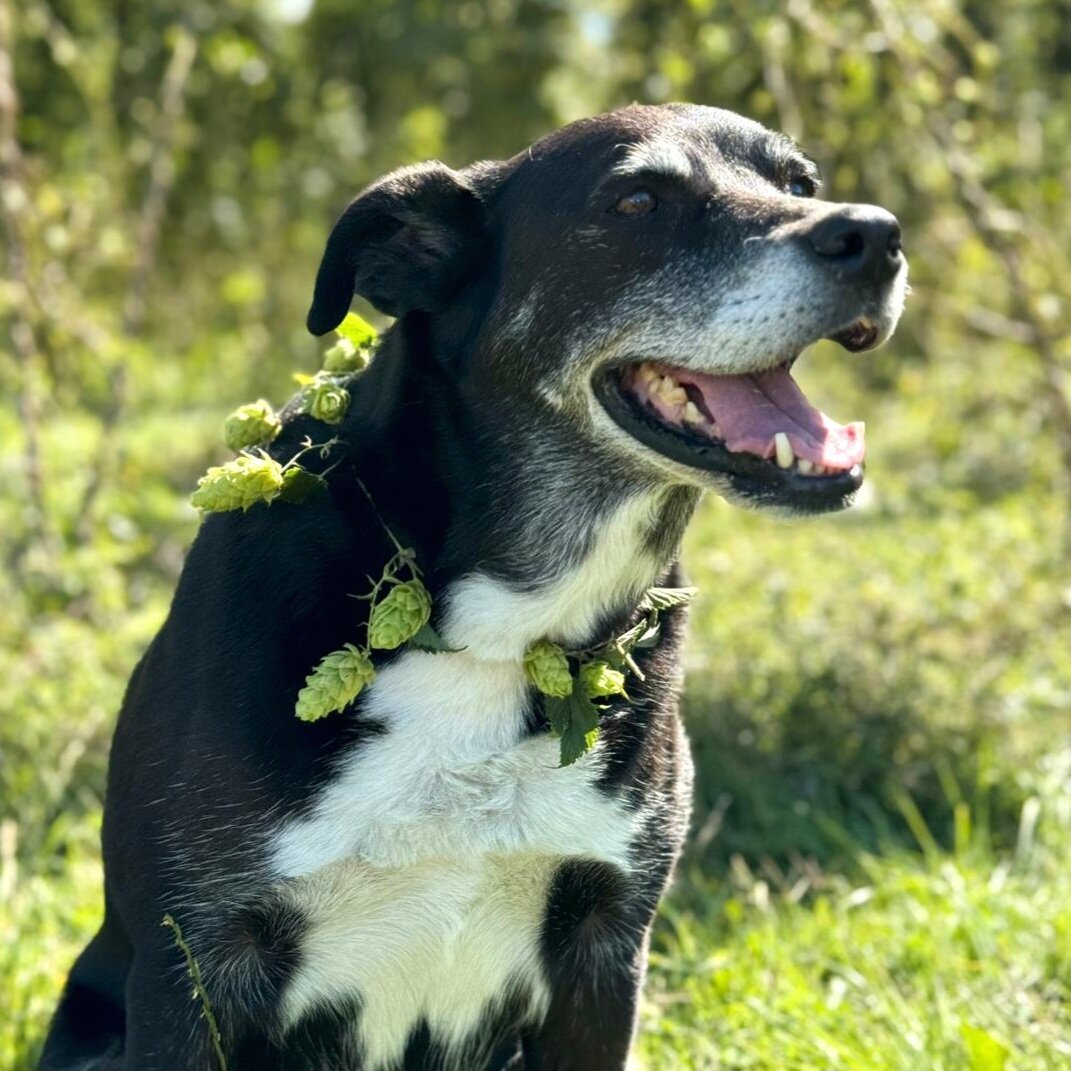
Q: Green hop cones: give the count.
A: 8